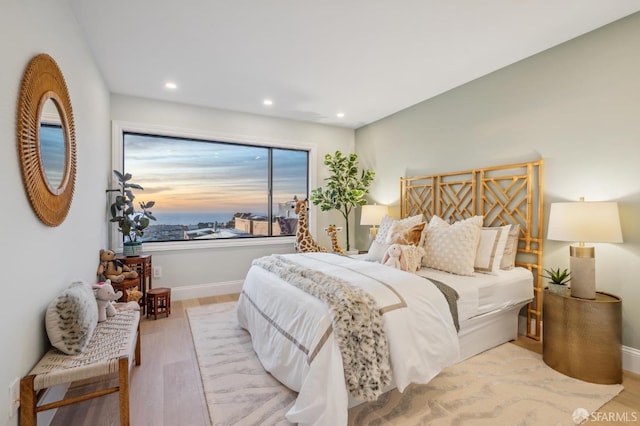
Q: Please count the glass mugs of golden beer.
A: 0